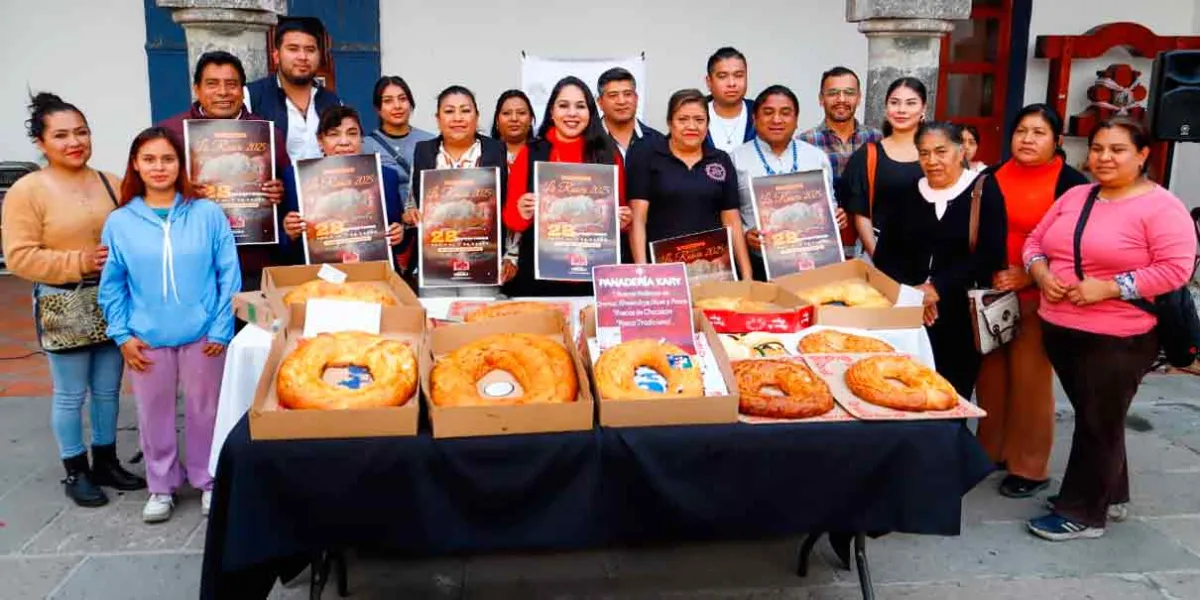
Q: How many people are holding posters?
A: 6